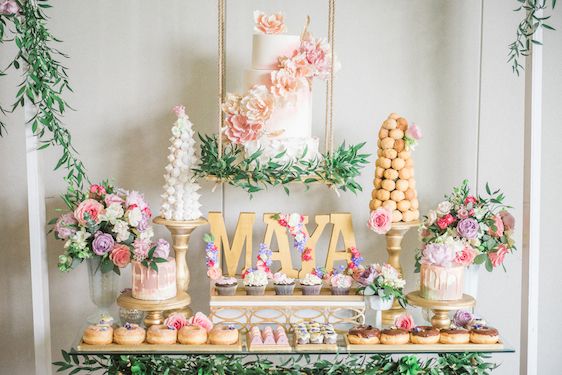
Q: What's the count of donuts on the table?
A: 10